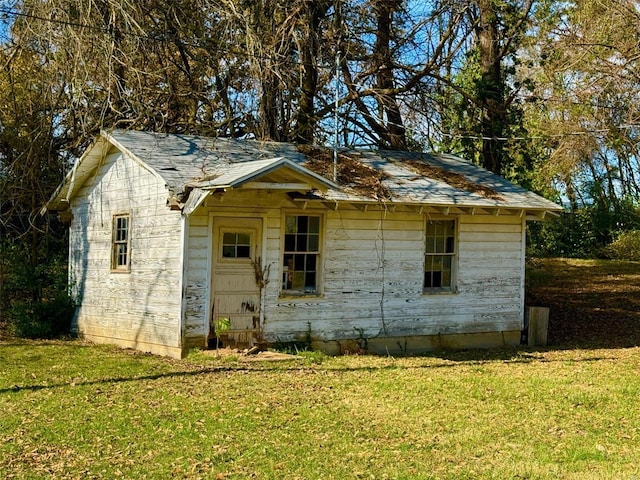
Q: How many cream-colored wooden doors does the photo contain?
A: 1